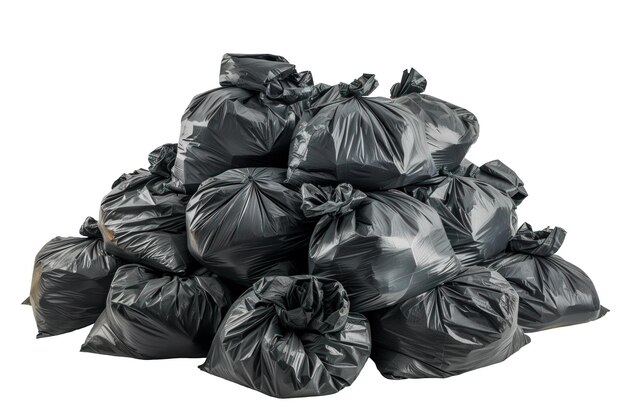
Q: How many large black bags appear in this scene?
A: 12